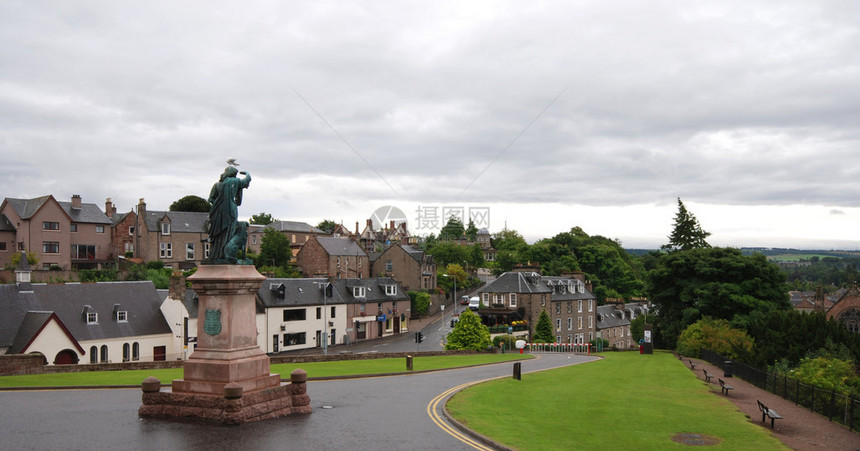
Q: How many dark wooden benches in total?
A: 5